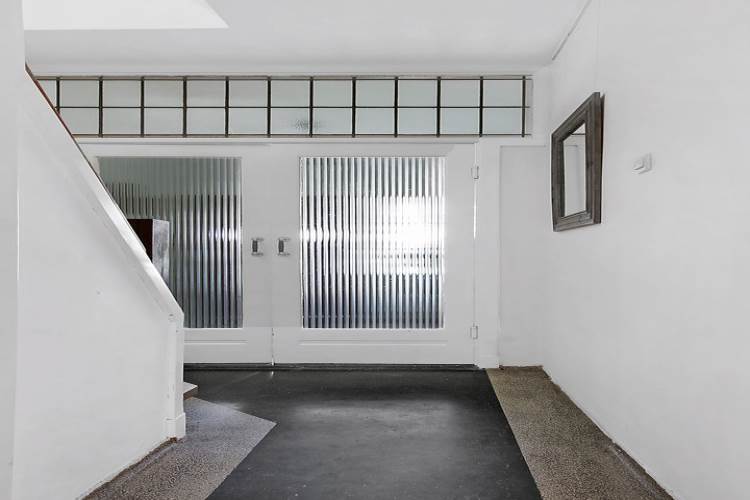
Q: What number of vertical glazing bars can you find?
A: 12